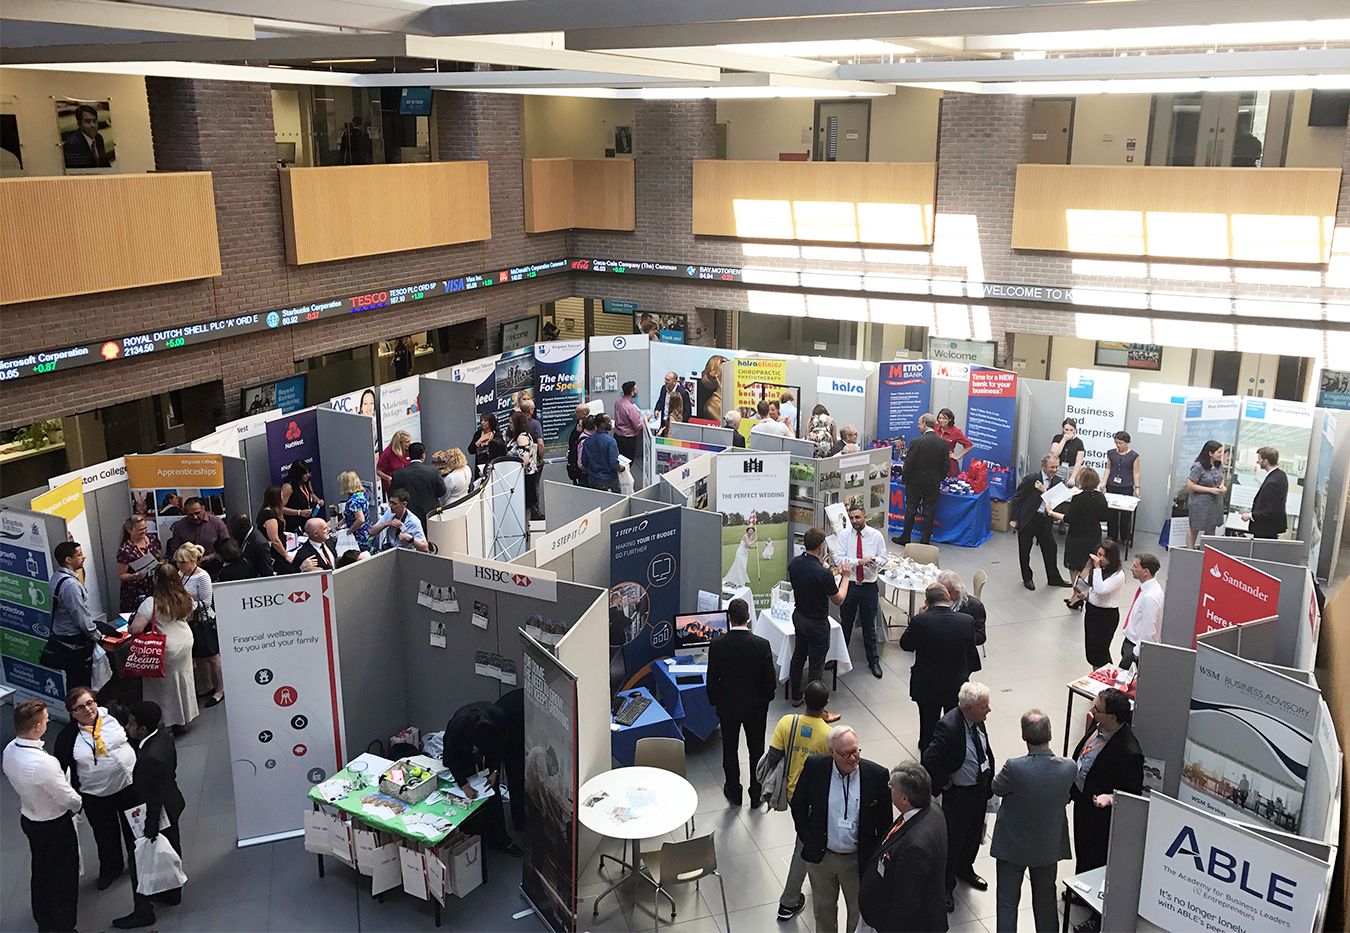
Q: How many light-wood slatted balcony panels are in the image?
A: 5